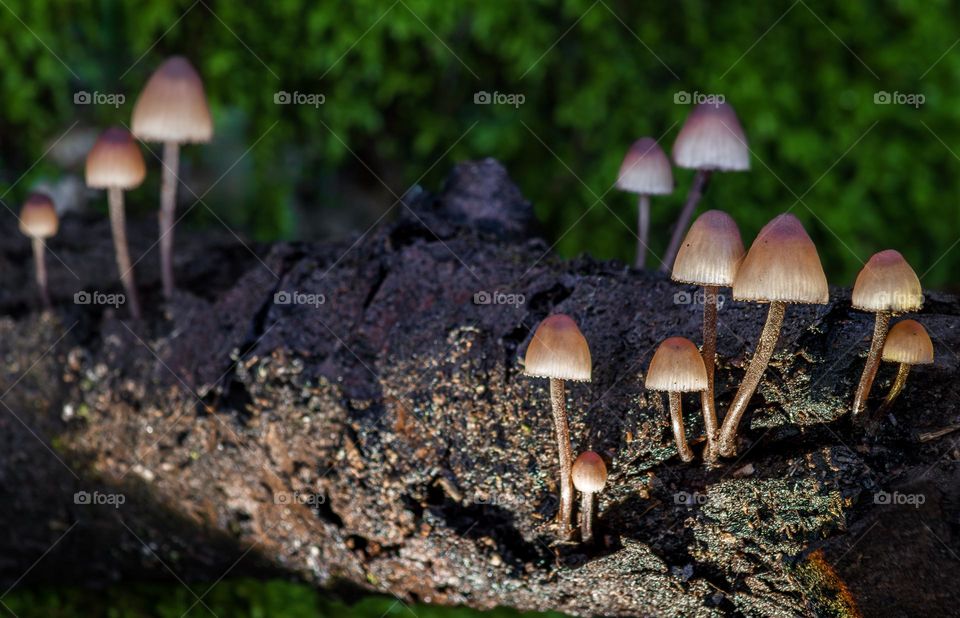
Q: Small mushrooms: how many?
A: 12